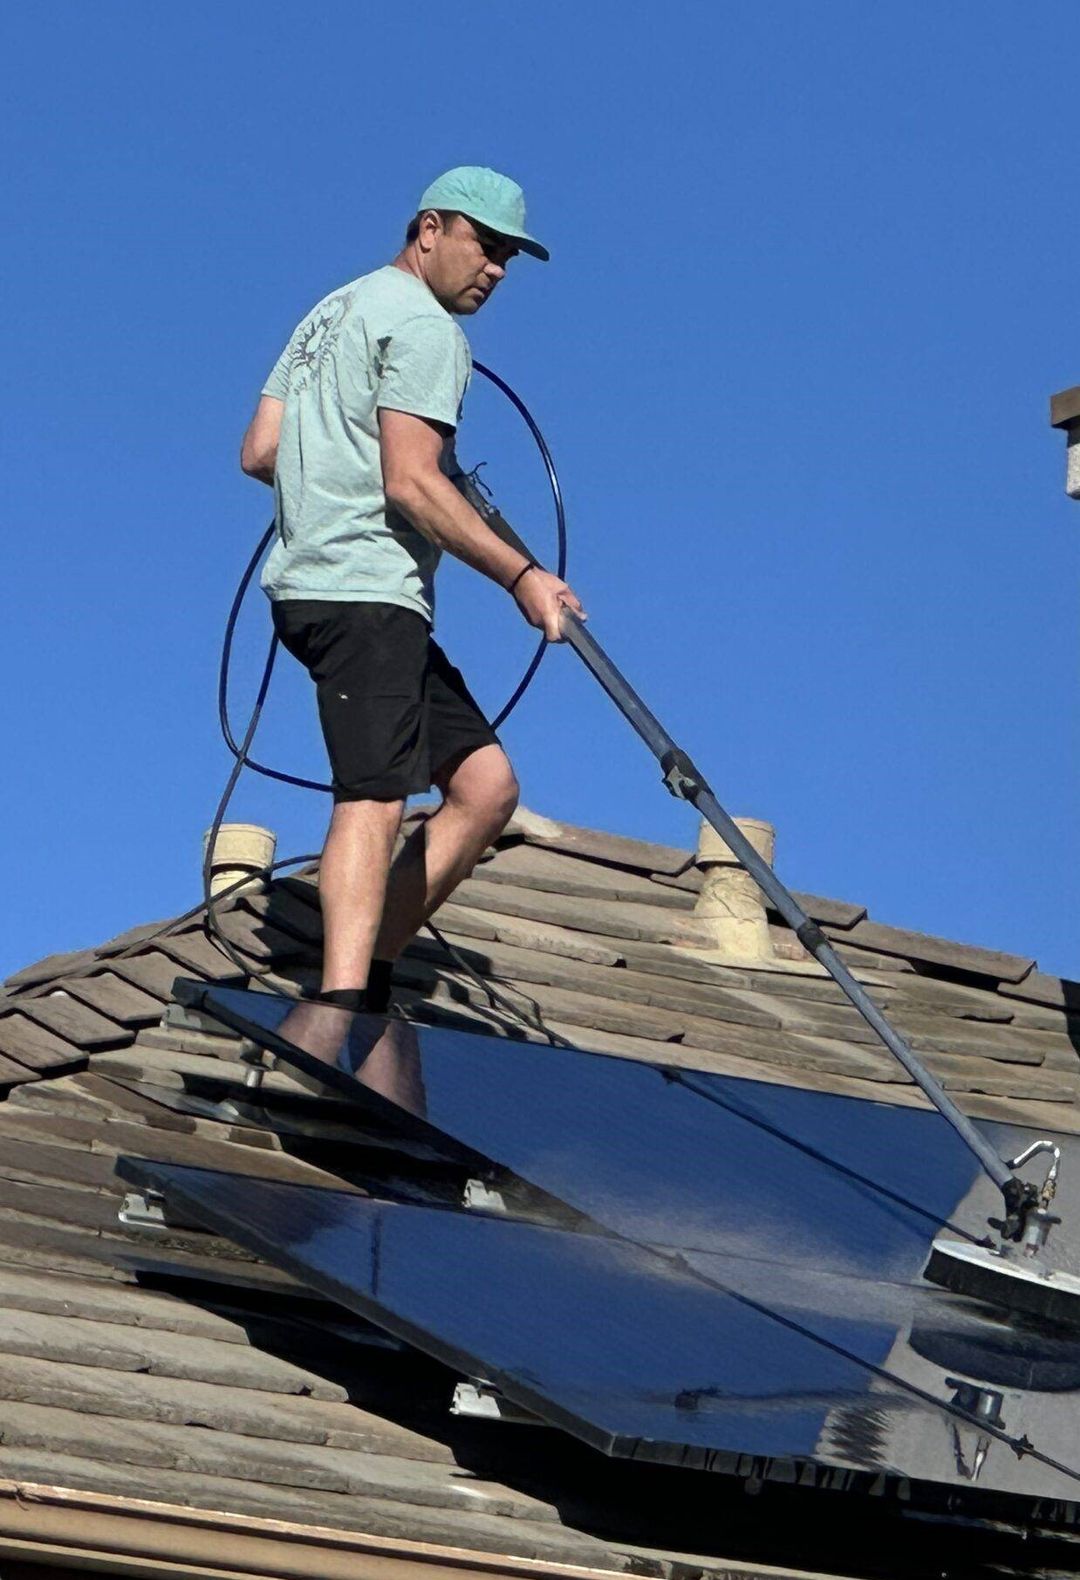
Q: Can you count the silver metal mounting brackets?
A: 4